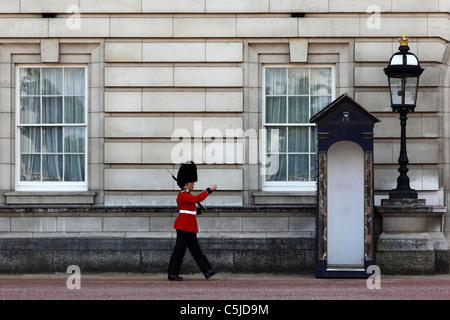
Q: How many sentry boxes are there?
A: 1